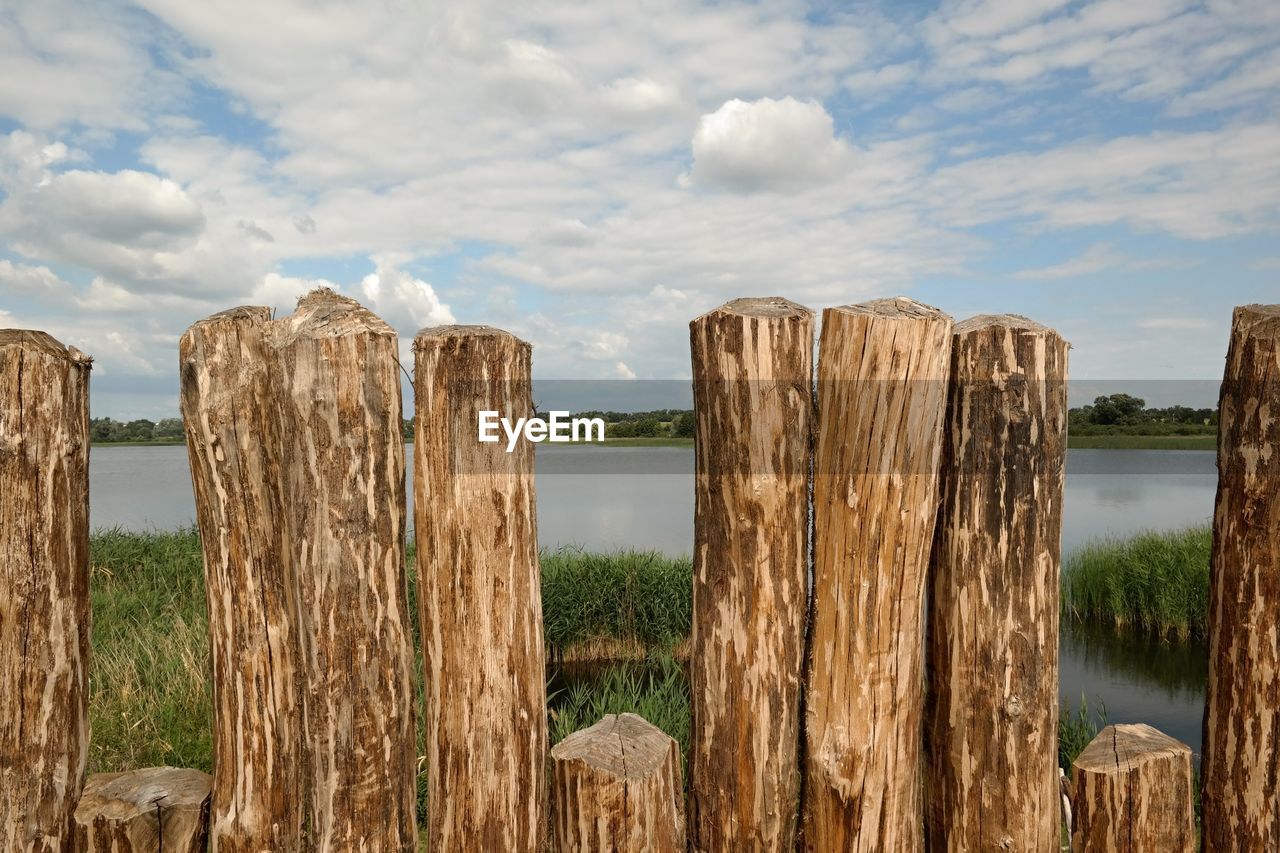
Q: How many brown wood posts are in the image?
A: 11